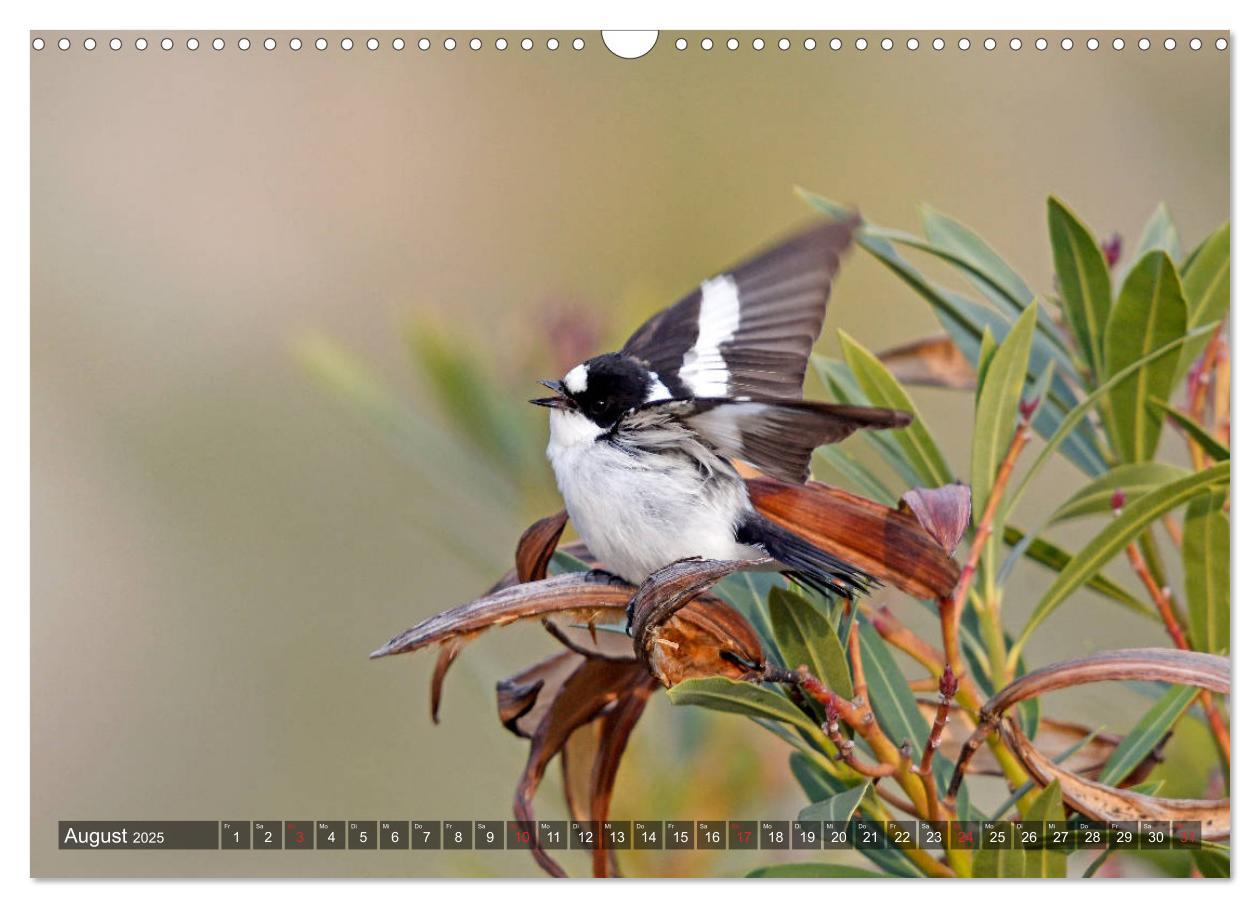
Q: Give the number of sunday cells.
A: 5